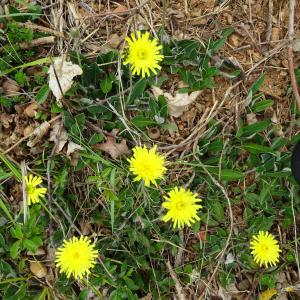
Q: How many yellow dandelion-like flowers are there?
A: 6